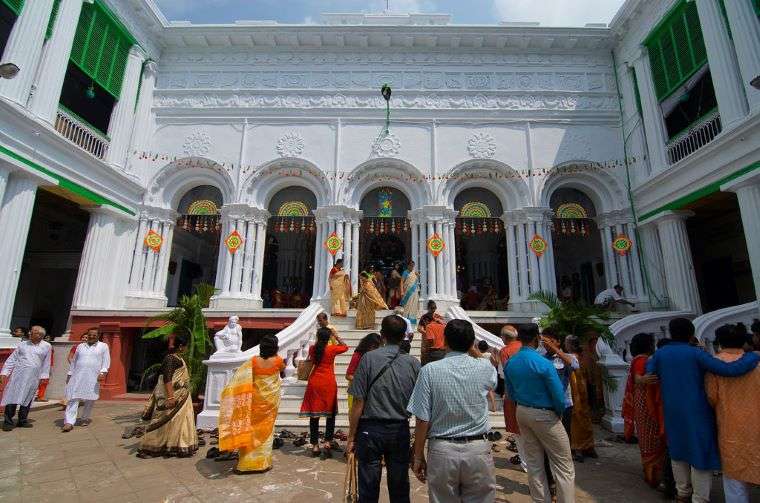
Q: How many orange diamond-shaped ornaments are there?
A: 6